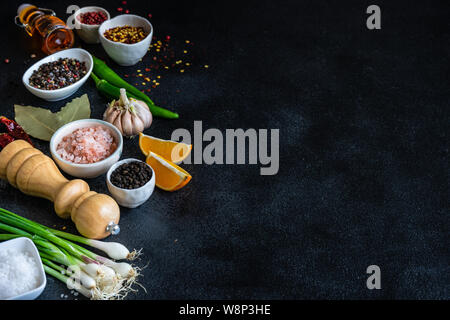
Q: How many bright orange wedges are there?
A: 2